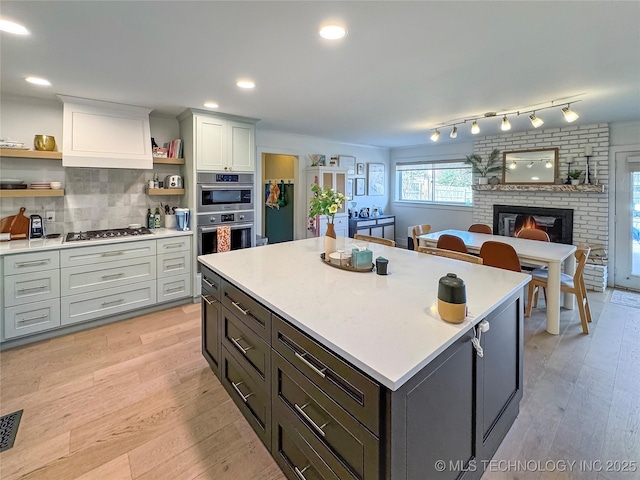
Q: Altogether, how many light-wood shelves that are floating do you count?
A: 4